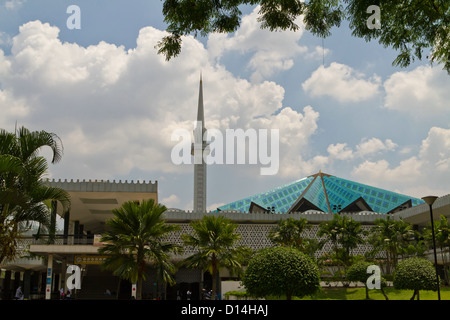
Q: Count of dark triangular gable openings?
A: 4